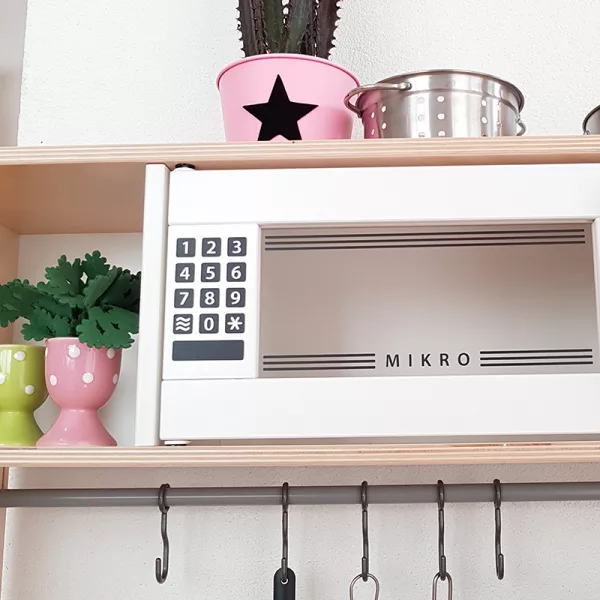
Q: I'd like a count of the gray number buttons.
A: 10